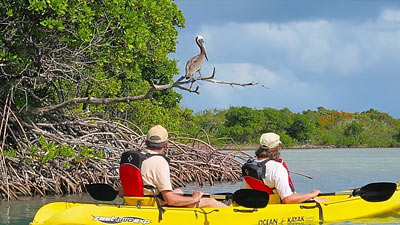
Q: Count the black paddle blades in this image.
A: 3